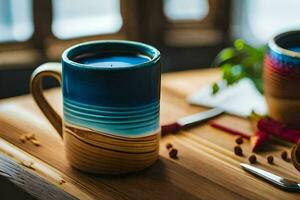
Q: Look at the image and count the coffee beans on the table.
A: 7